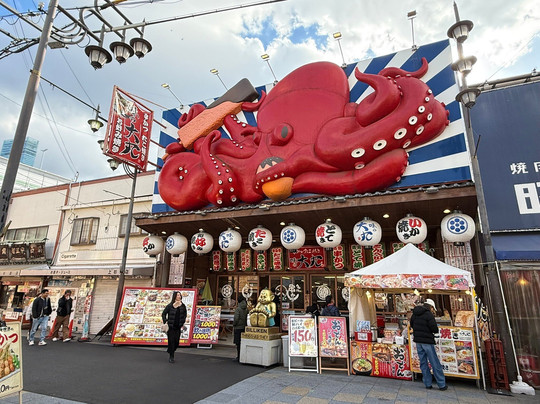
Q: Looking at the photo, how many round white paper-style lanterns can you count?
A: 10